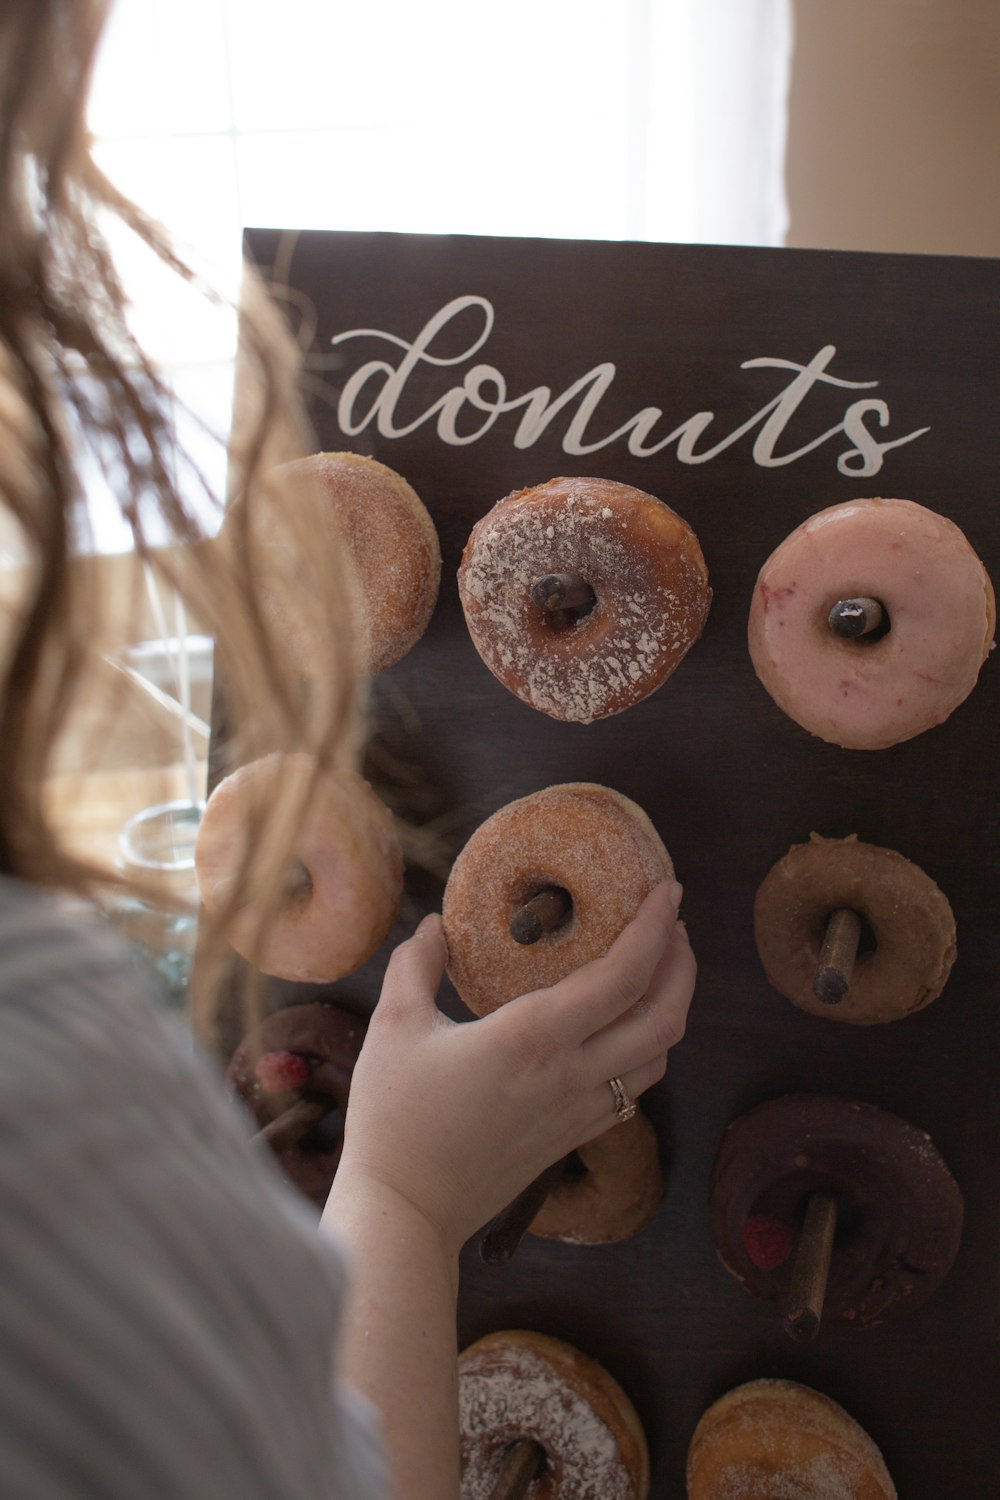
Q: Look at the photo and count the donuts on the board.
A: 11